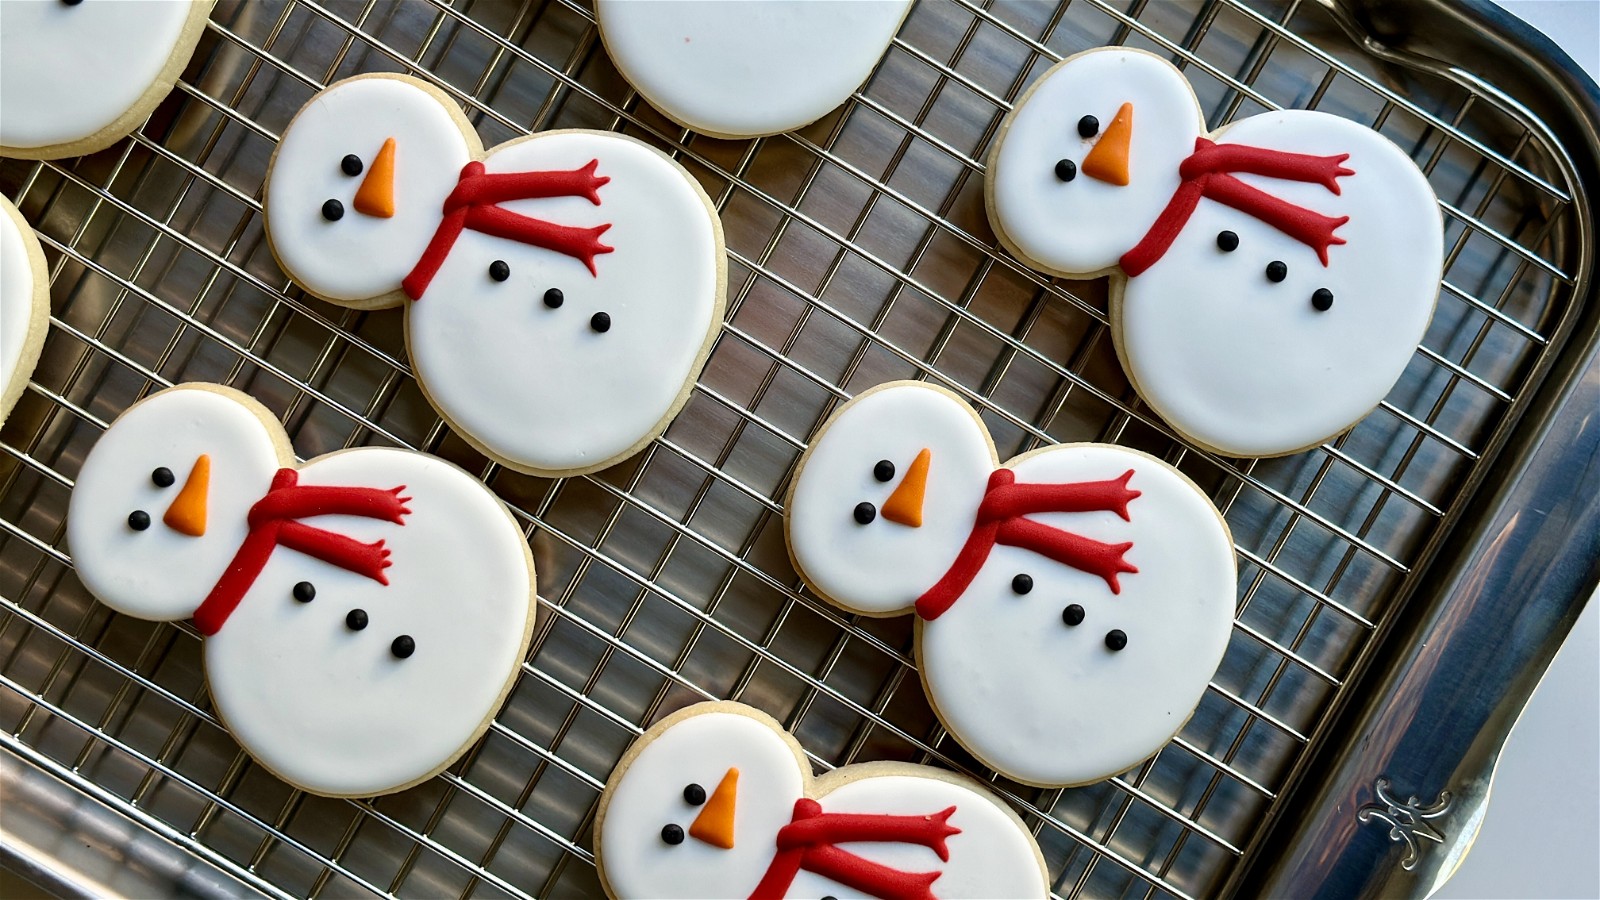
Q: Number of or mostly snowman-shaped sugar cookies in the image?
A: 5